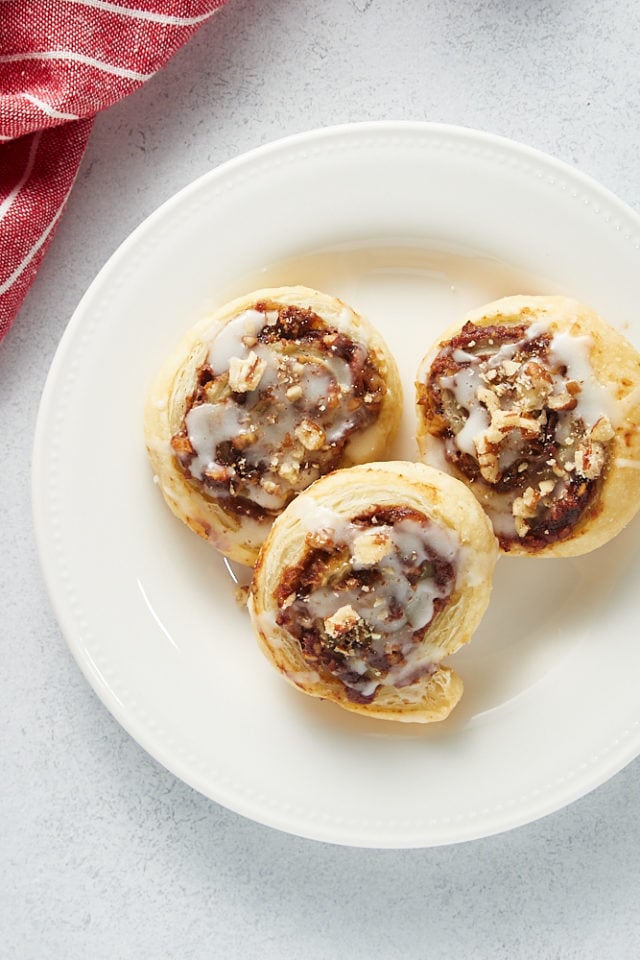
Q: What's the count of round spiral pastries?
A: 3